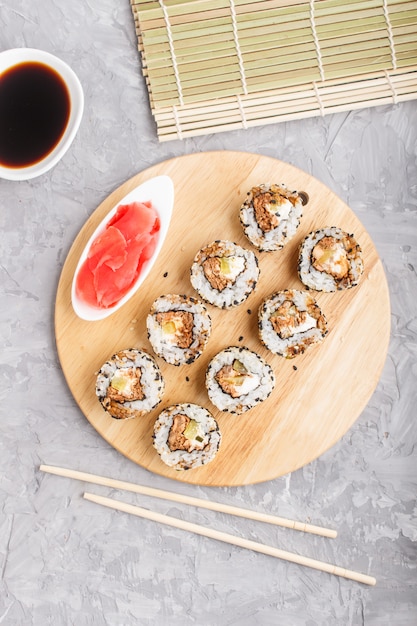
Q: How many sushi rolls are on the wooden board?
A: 8